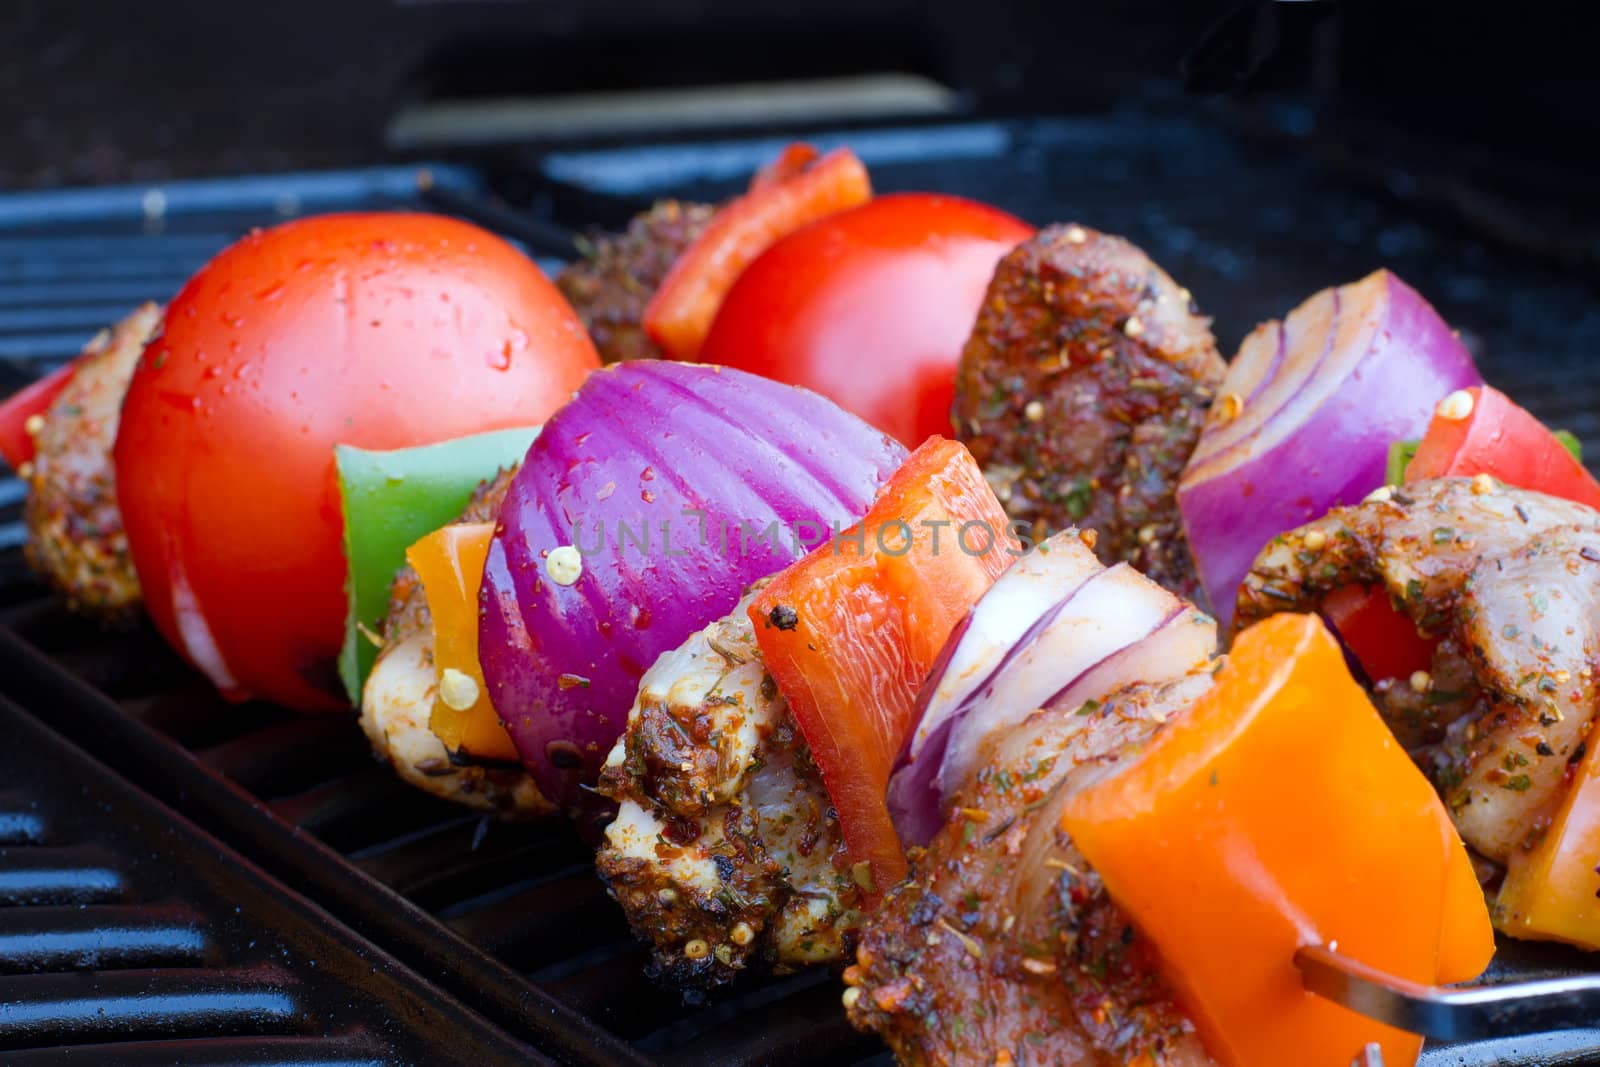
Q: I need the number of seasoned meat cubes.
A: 7